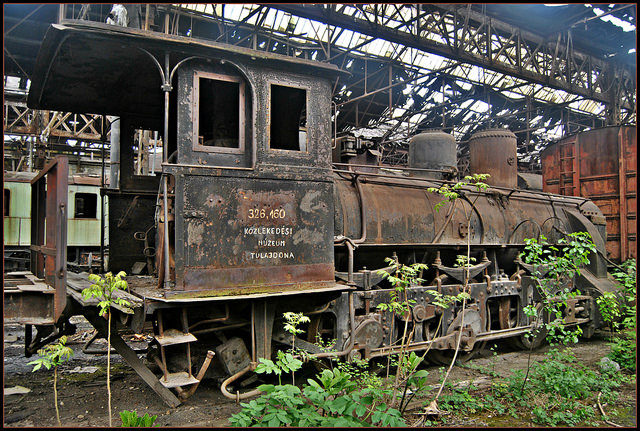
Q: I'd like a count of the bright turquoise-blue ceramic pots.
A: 0